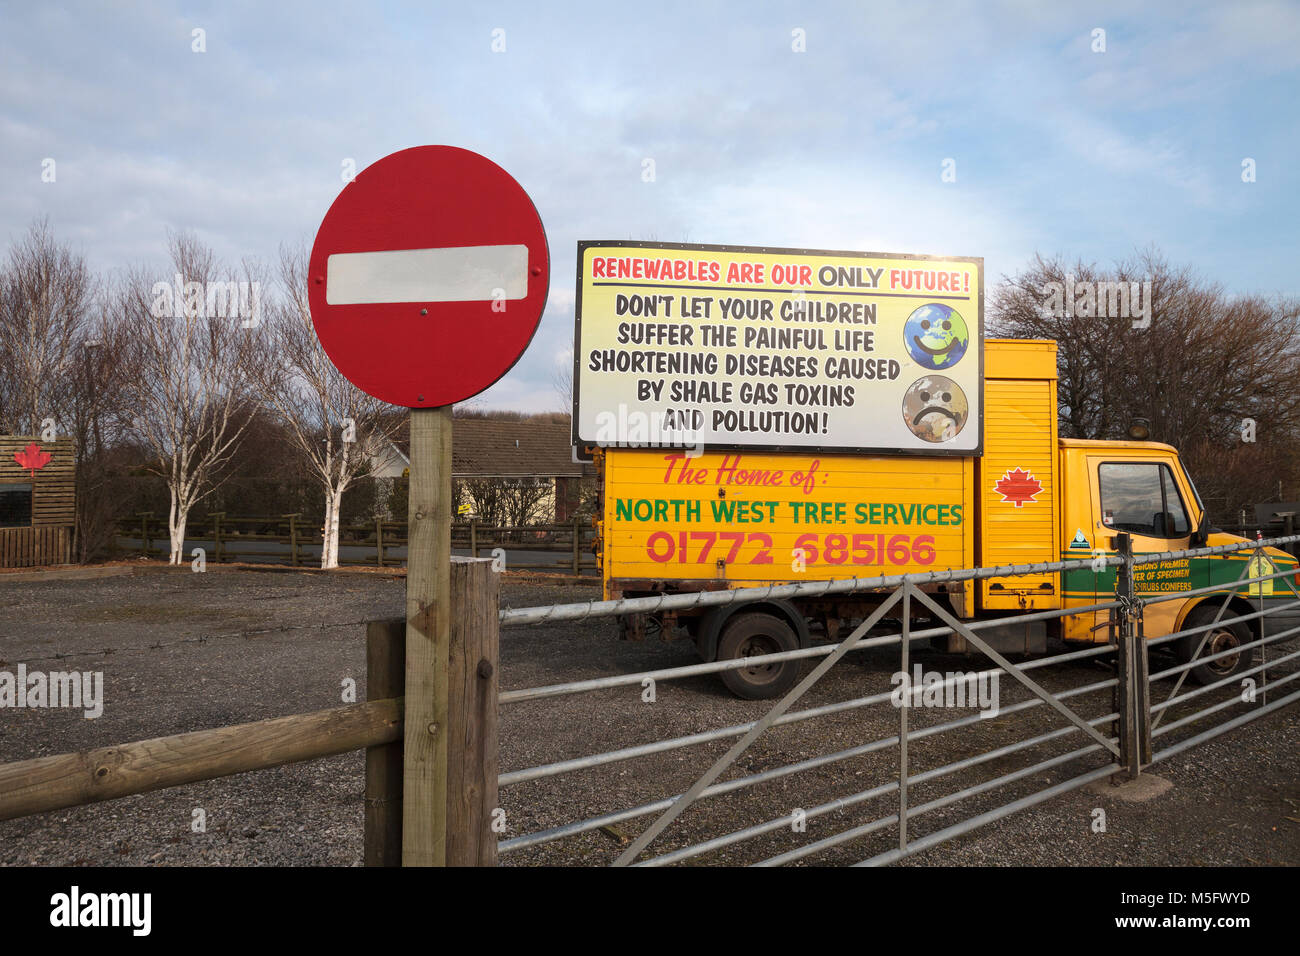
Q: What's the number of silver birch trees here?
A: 2